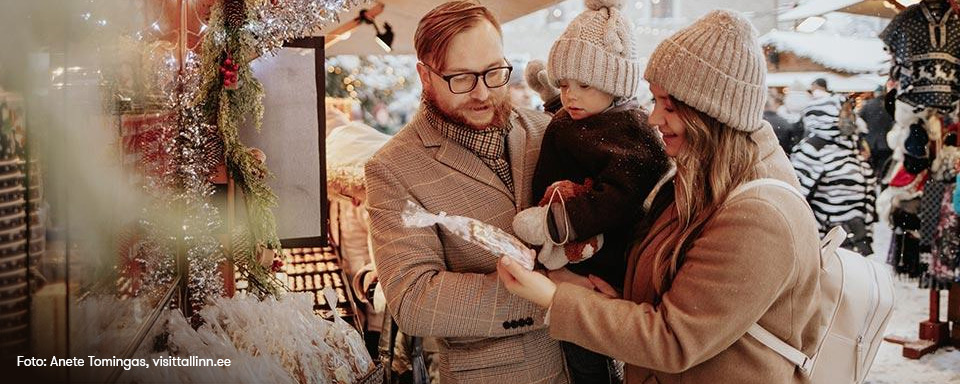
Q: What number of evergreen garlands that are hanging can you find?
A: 1